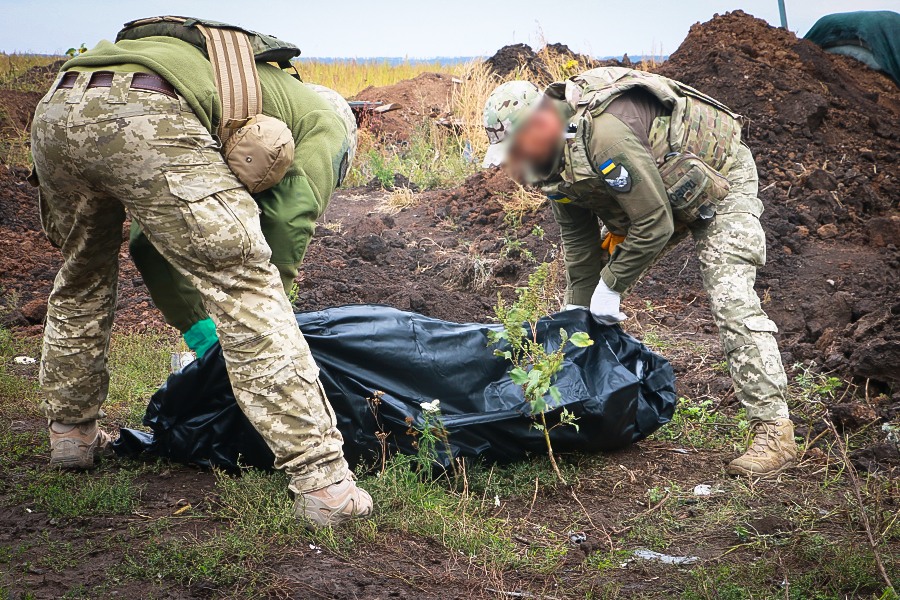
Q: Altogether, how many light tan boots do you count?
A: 3